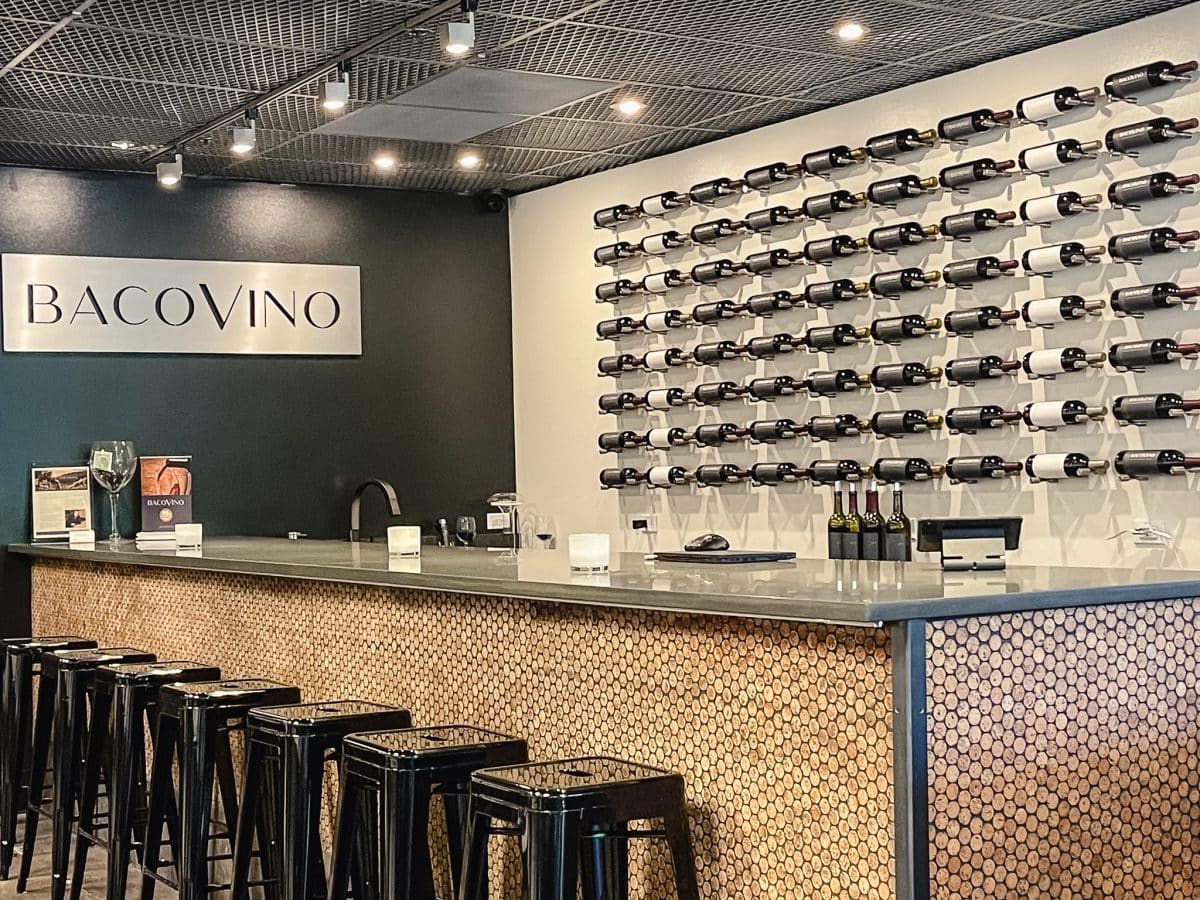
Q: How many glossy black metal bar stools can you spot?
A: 7